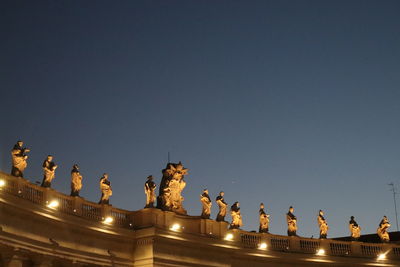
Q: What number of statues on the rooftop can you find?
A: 14